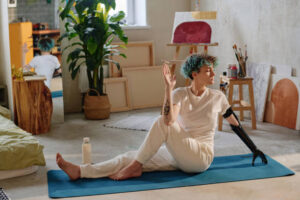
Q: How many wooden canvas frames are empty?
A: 3